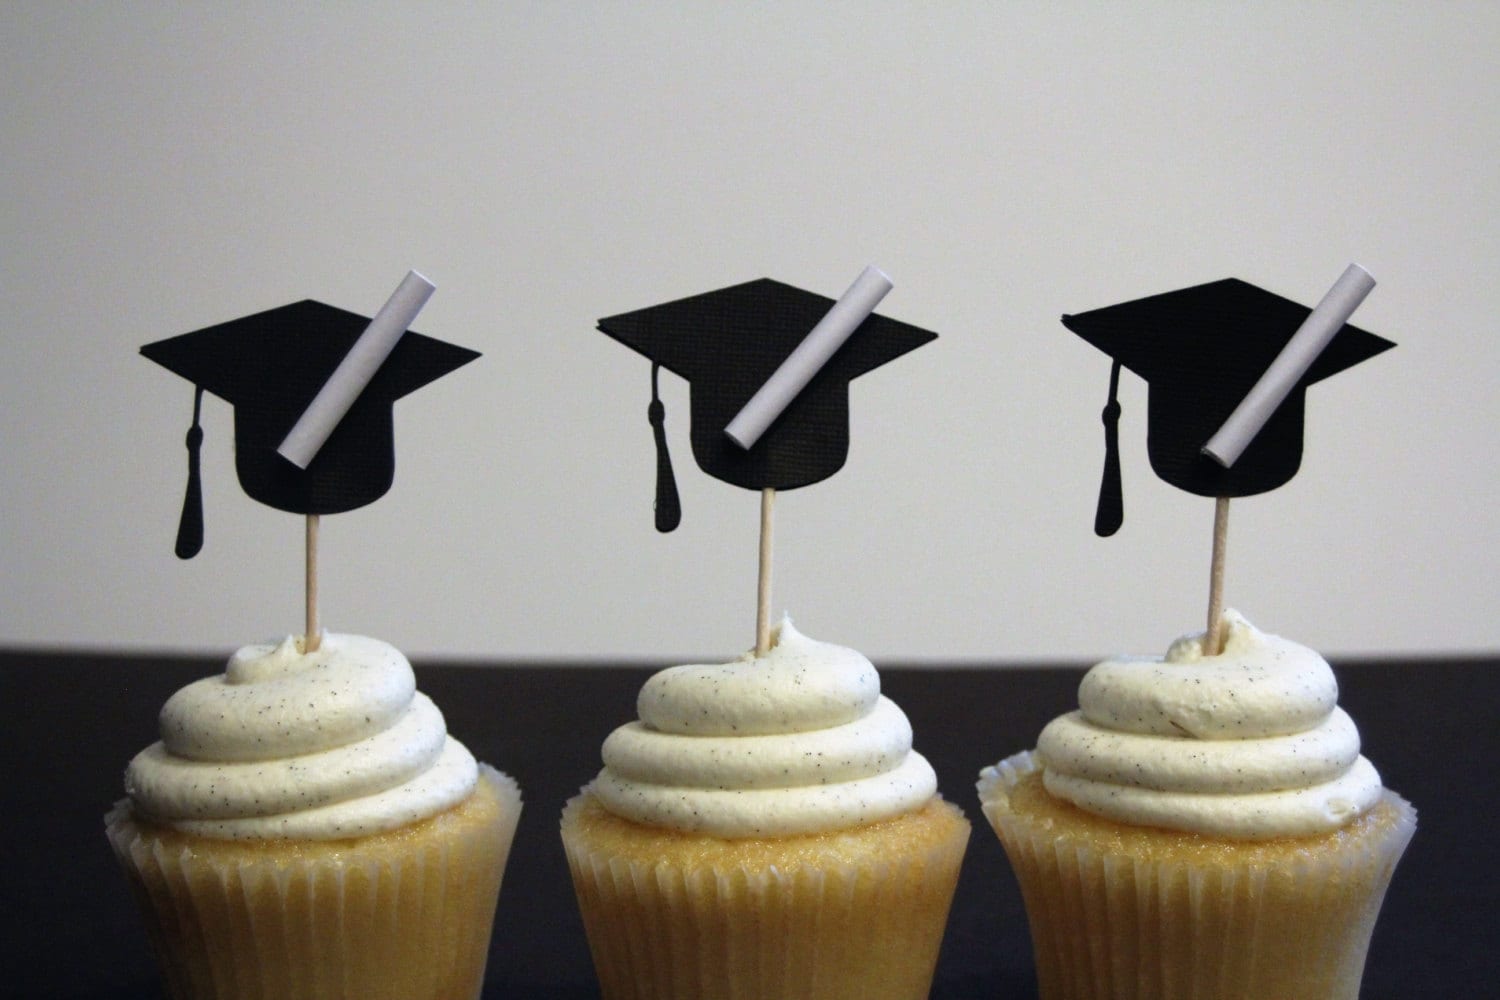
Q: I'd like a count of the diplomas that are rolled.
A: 3